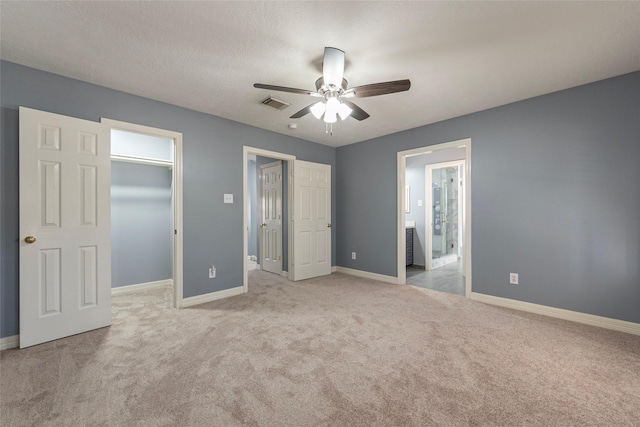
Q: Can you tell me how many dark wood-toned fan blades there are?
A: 4